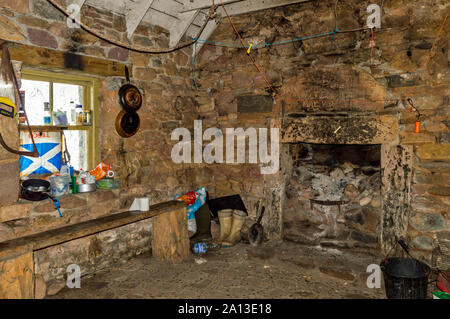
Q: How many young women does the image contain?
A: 0